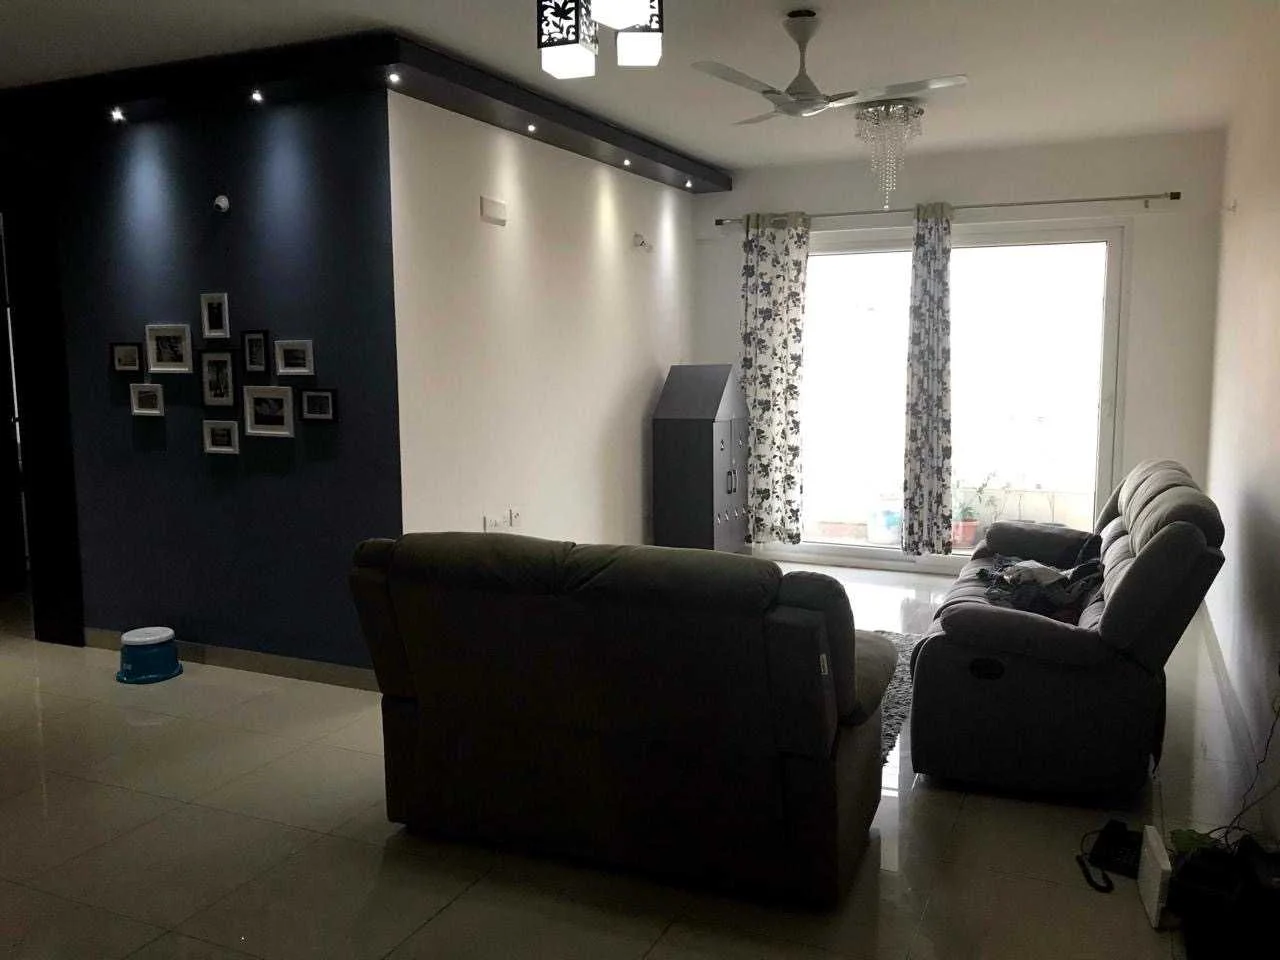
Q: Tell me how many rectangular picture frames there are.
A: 10